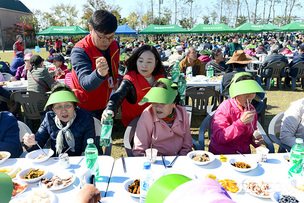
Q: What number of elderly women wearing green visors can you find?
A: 3